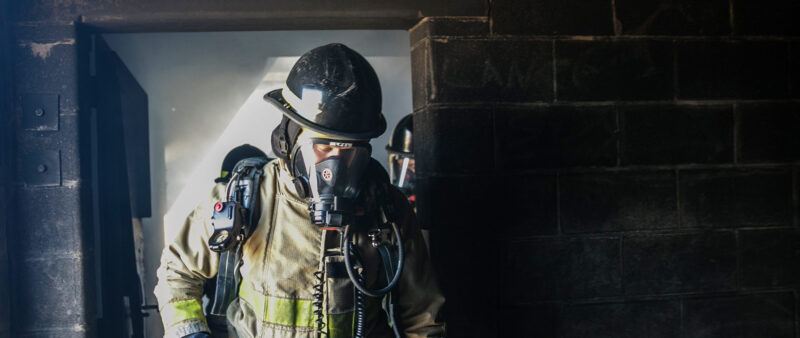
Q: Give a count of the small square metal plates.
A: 2